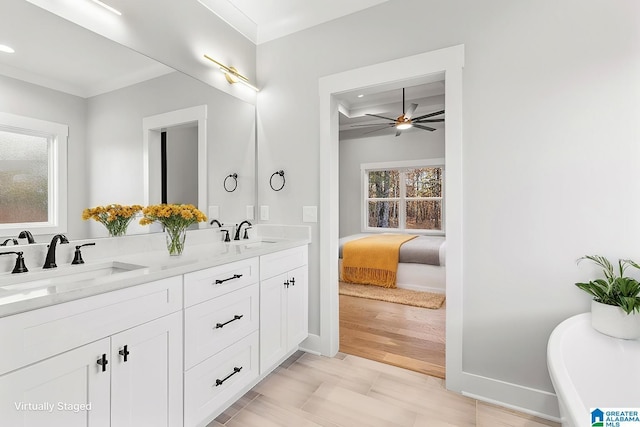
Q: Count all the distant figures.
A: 0